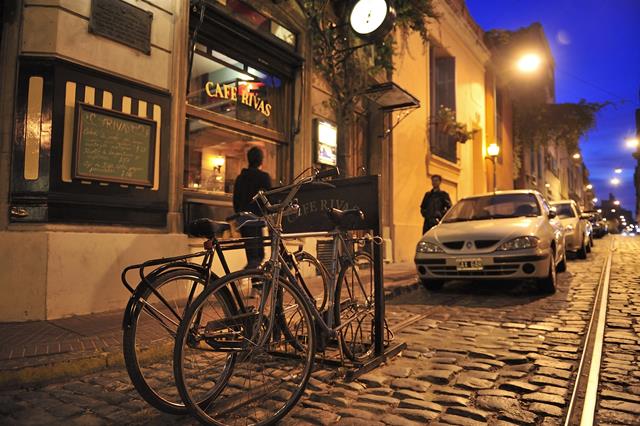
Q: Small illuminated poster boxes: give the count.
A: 1